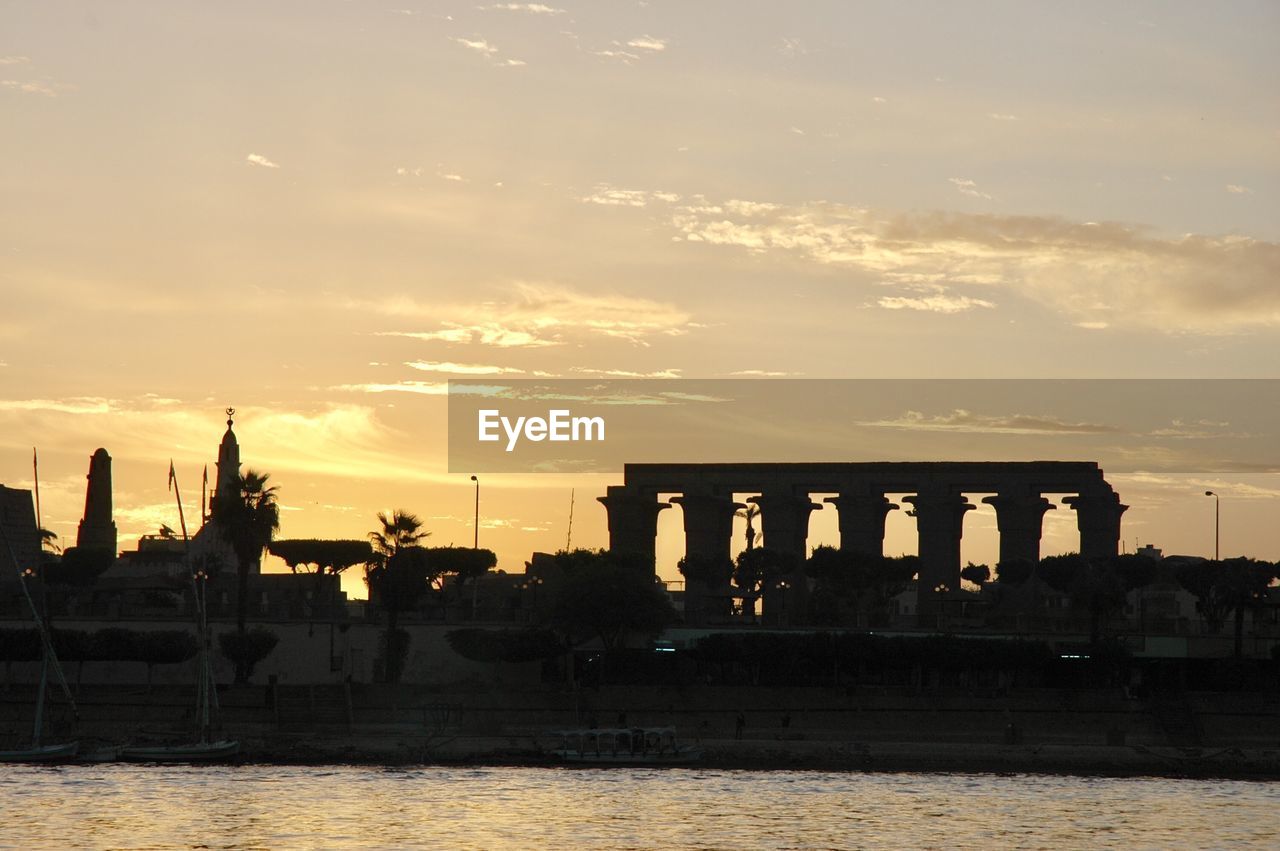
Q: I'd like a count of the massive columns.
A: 7